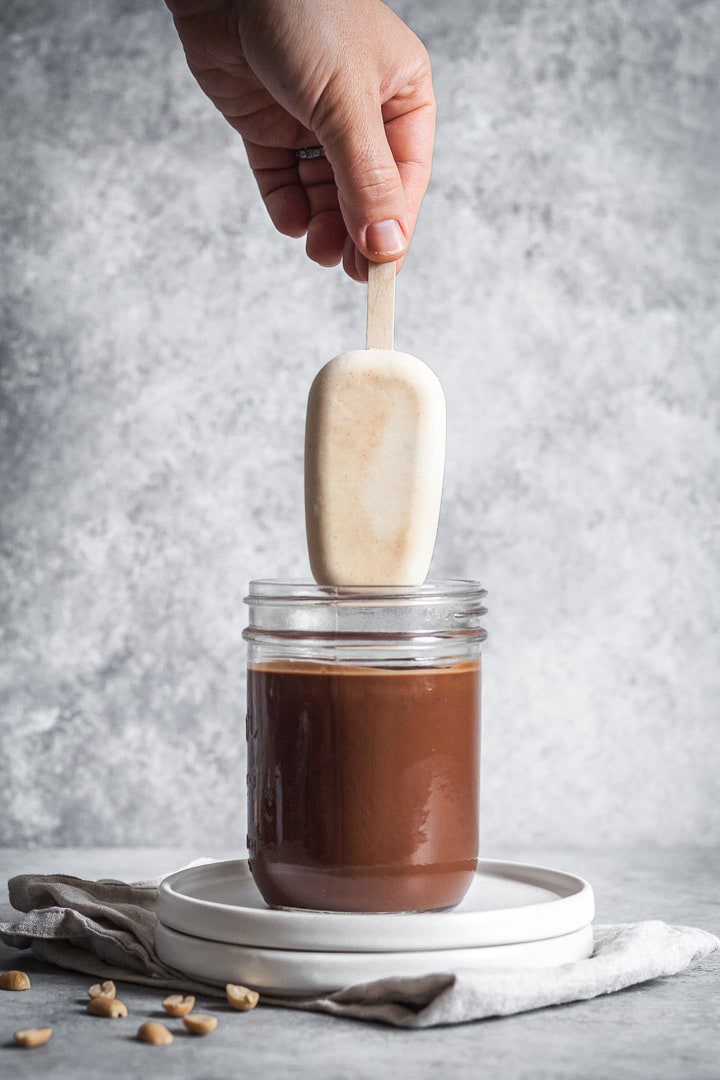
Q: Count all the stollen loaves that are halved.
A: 0